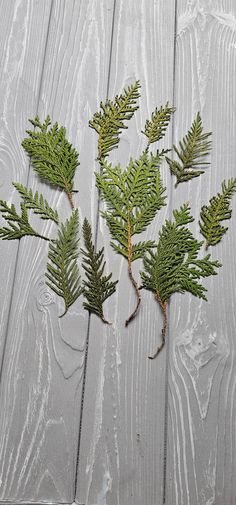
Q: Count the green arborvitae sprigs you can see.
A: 11